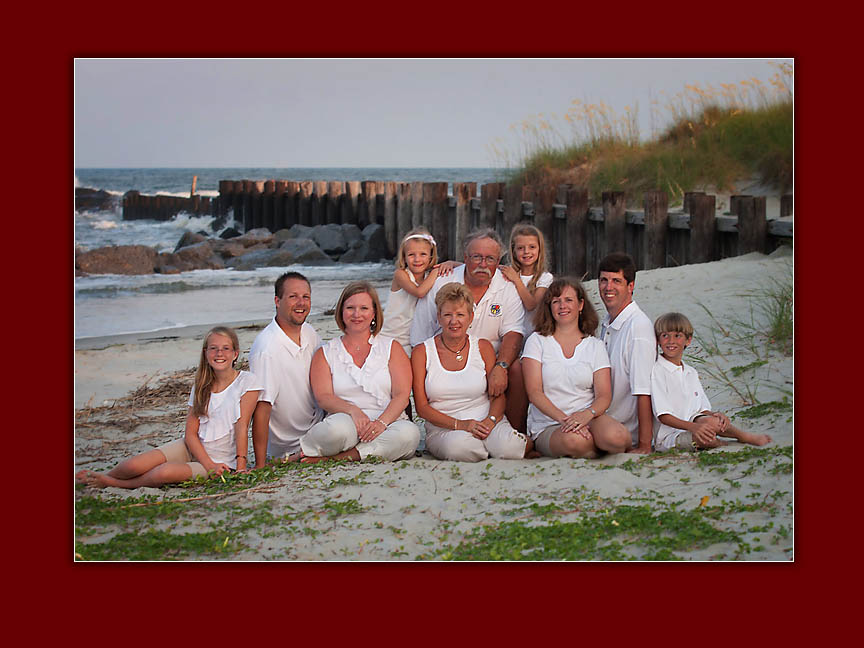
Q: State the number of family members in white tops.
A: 10